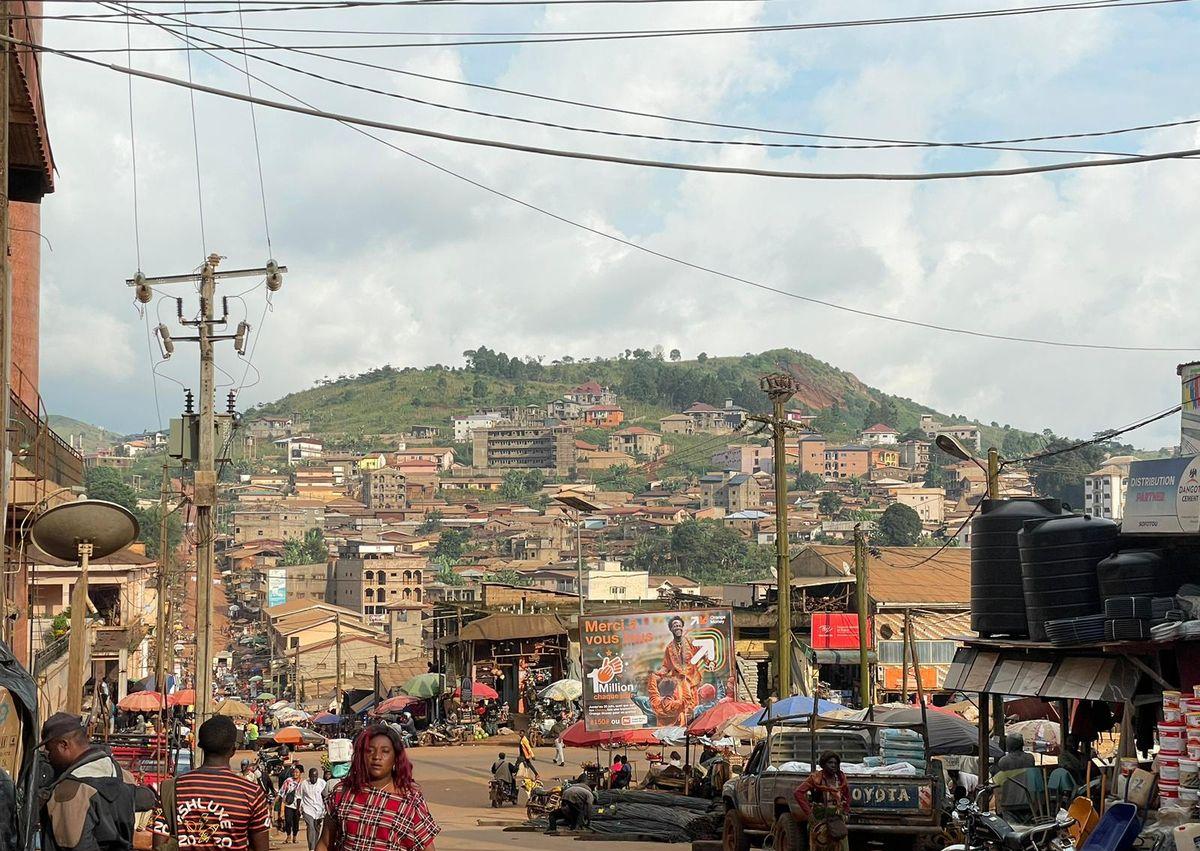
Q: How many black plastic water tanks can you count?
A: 3